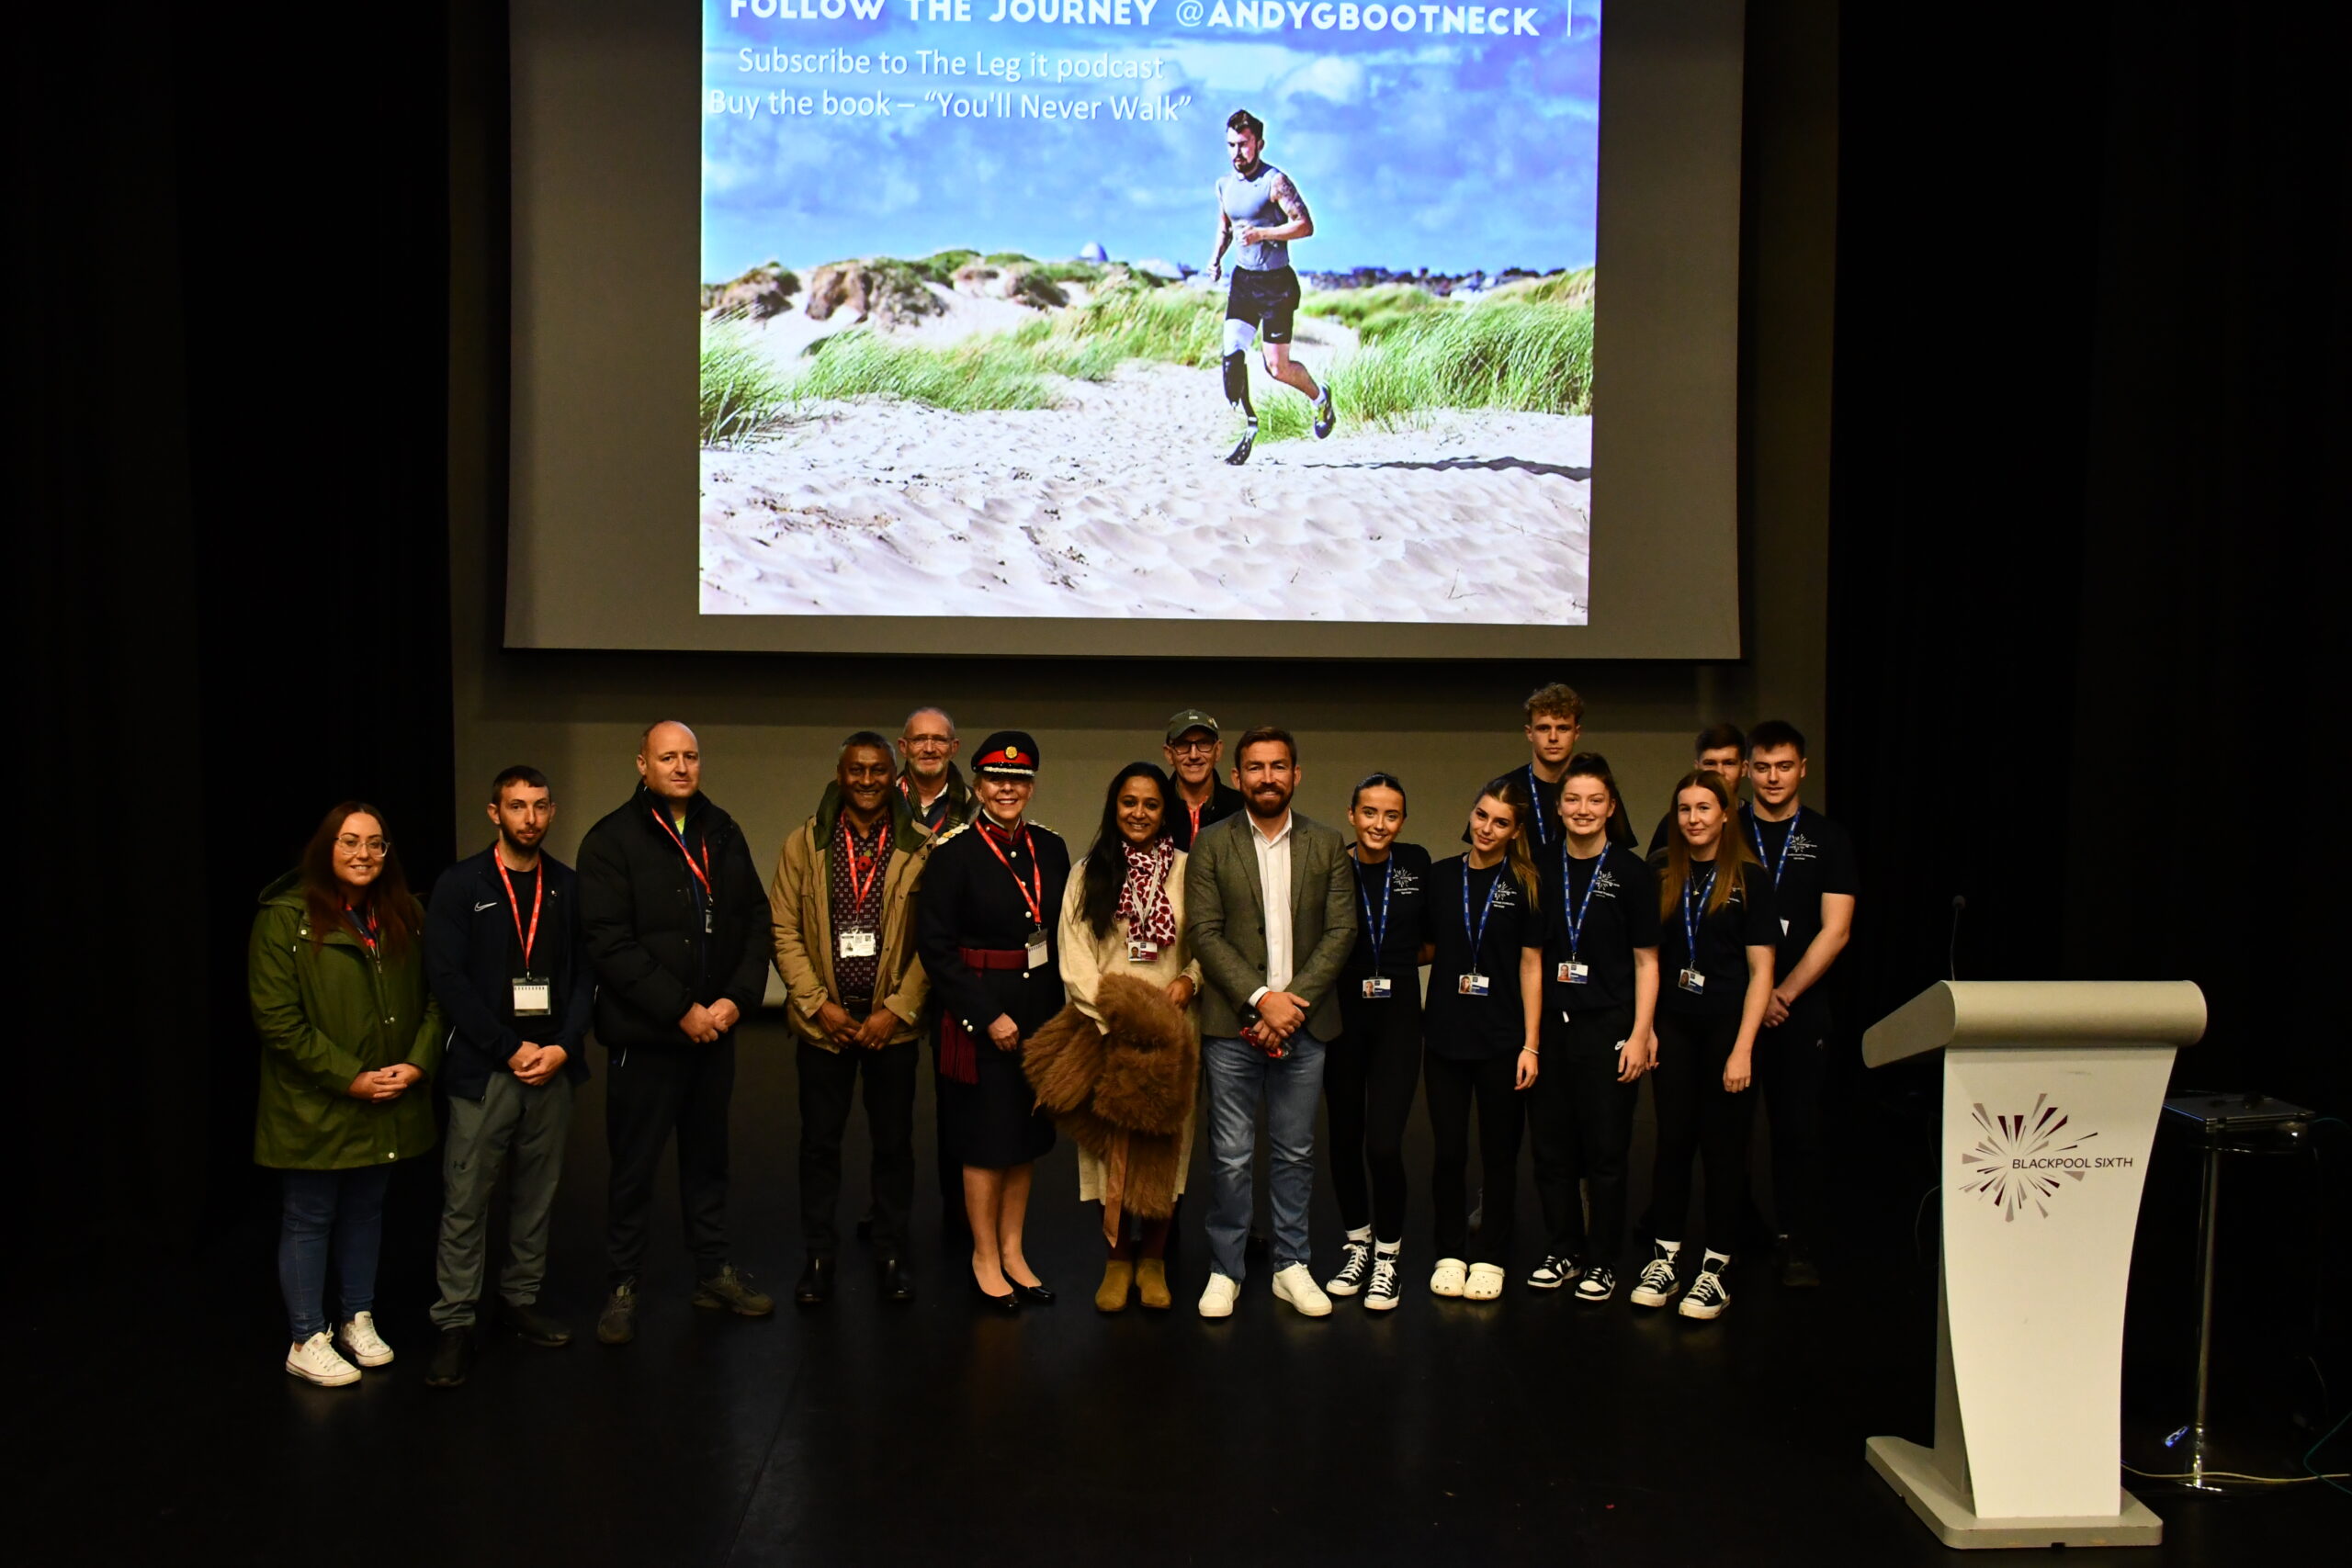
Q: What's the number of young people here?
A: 7